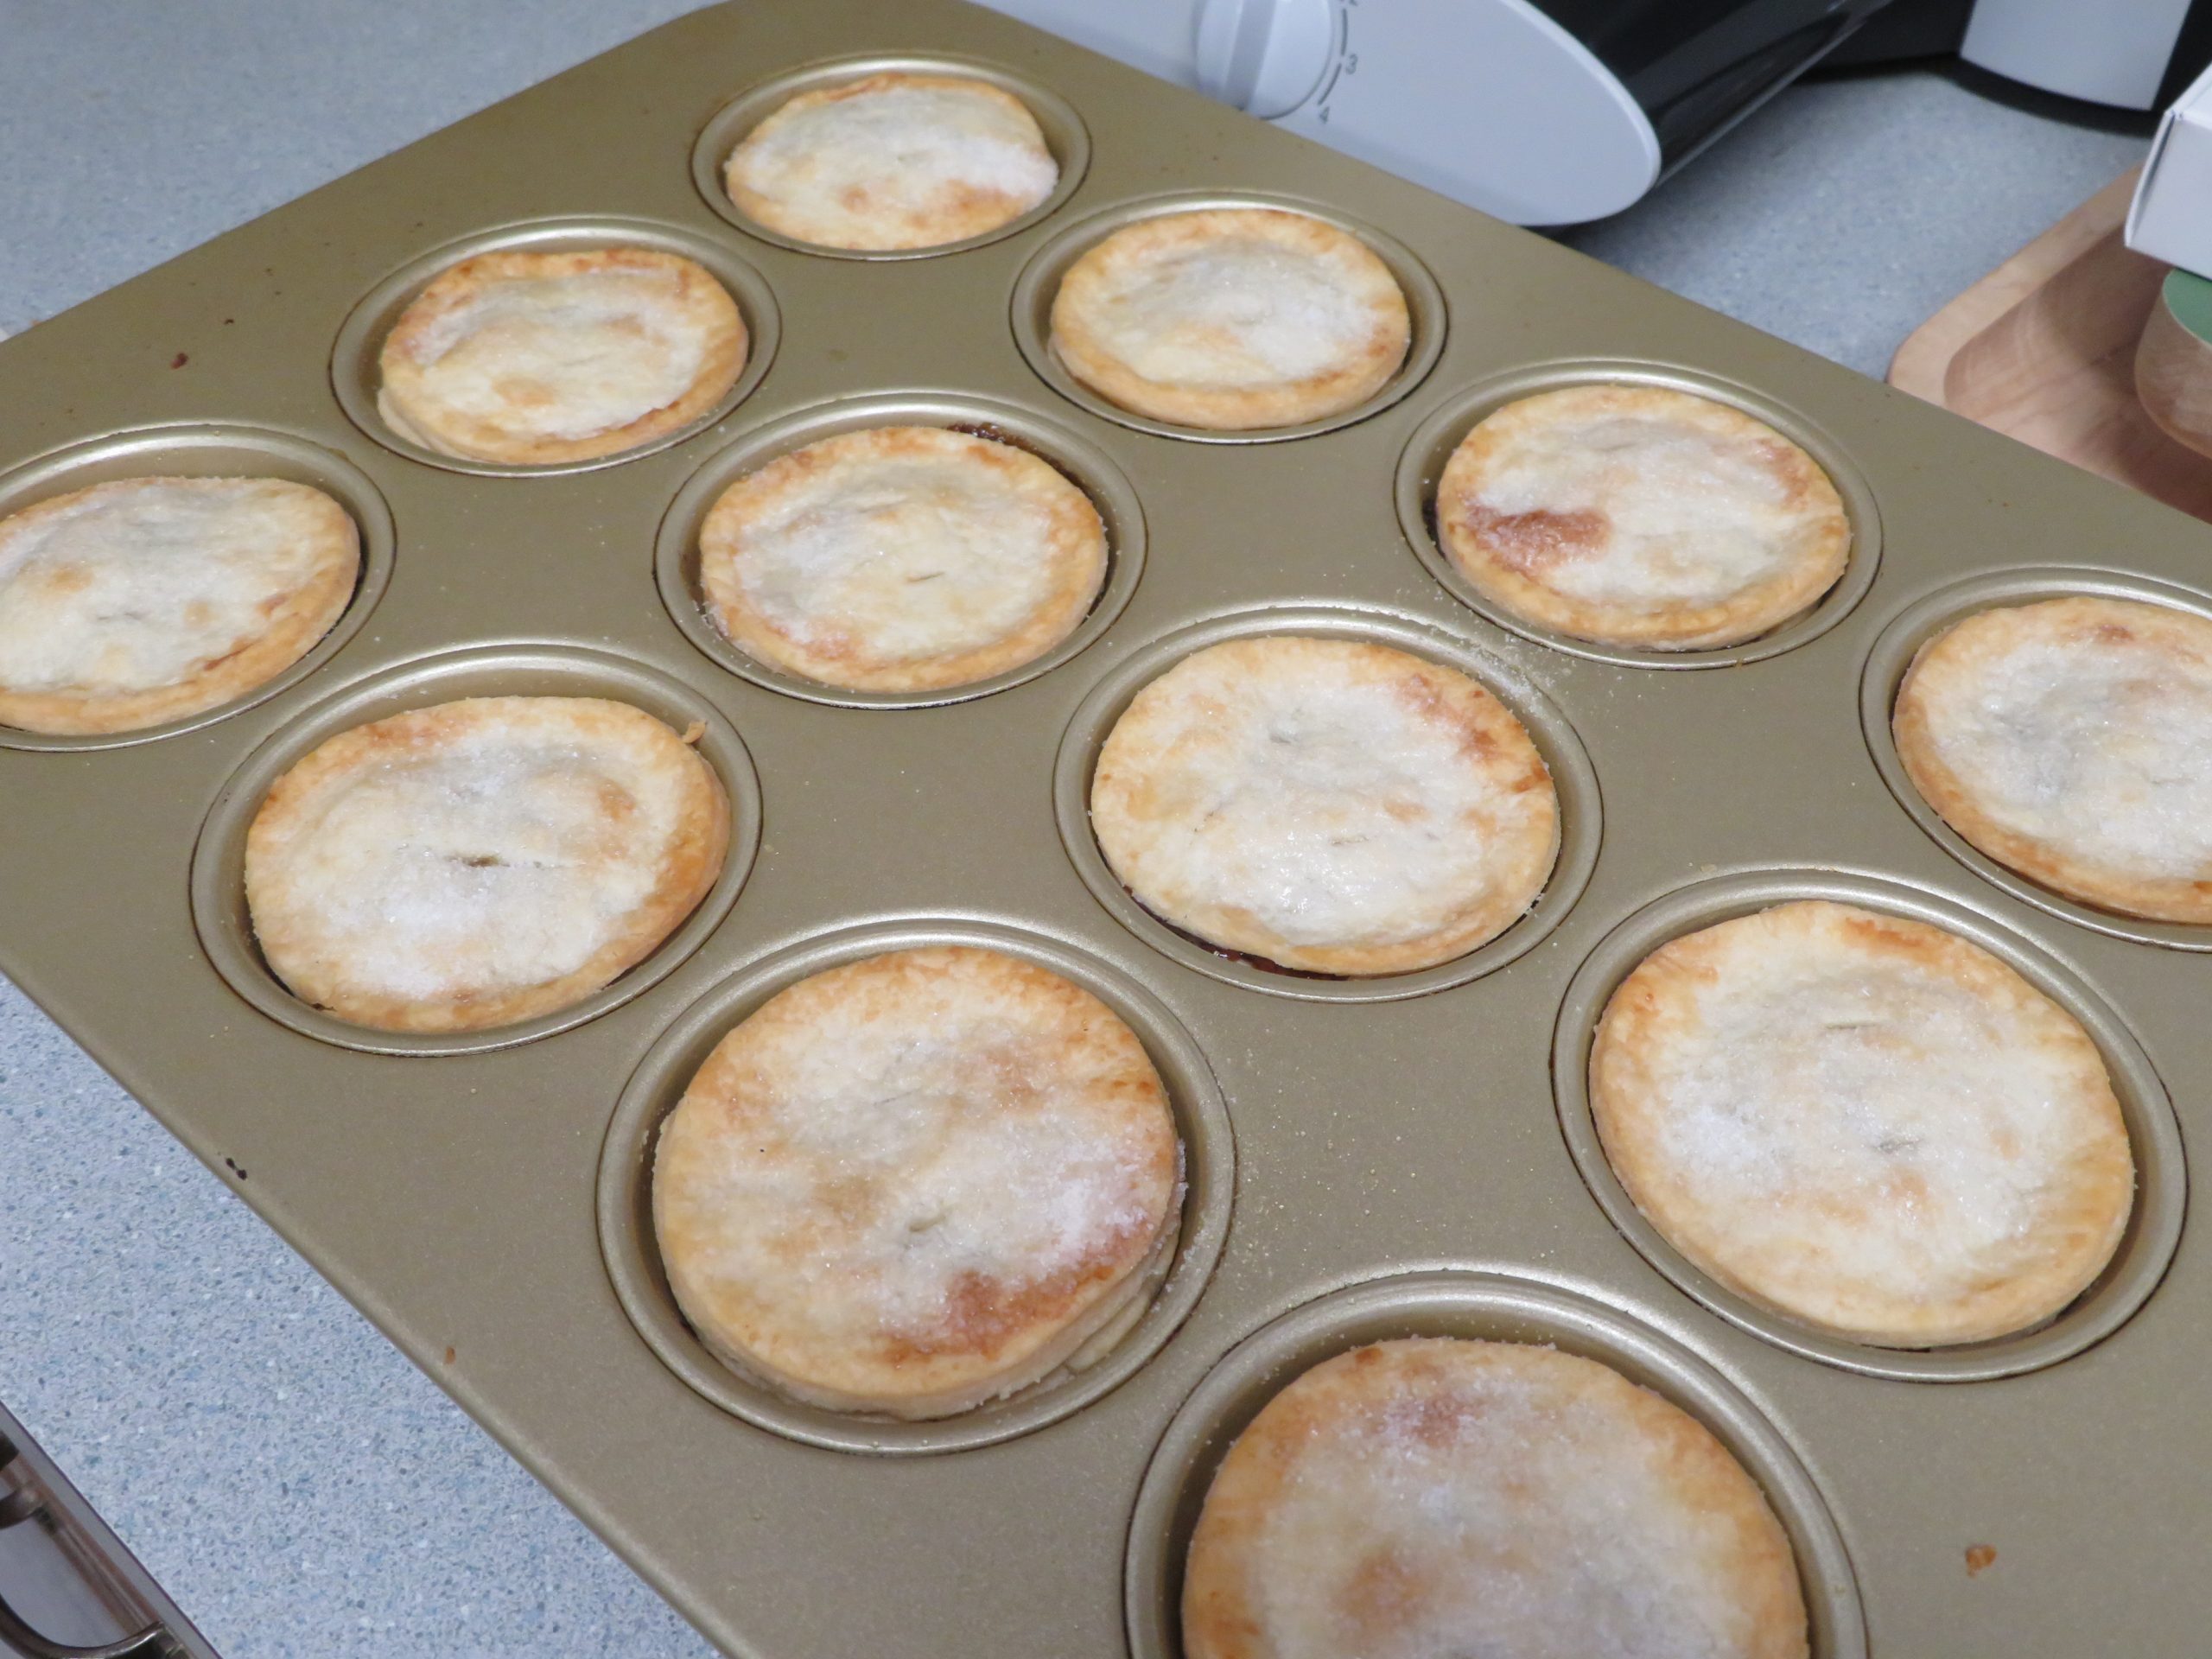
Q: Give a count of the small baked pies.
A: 12